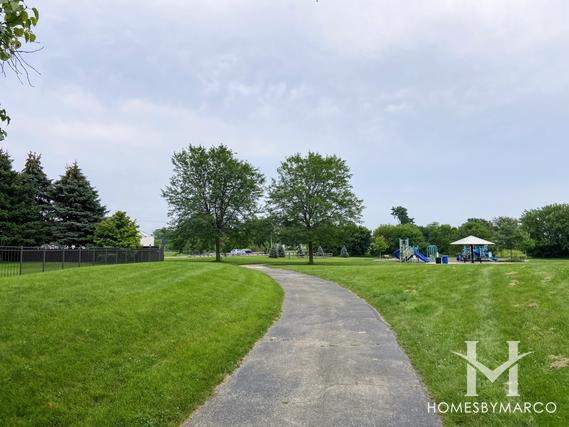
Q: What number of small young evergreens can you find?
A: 5